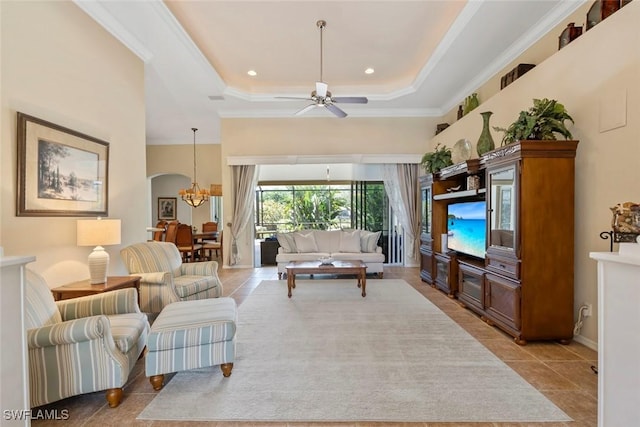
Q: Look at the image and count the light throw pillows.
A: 4